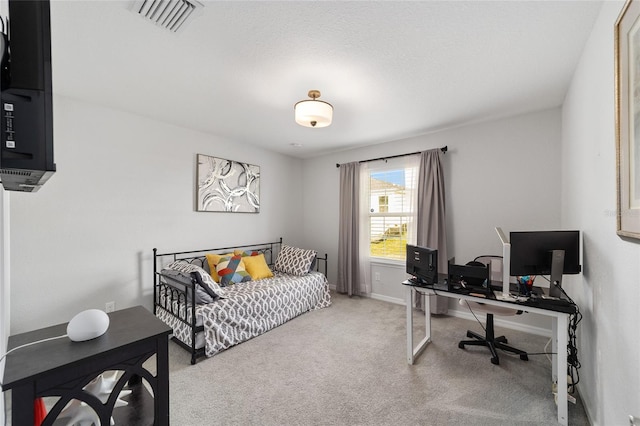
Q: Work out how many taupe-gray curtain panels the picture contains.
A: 2